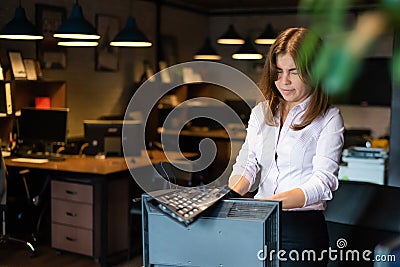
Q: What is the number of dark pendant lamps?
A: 8